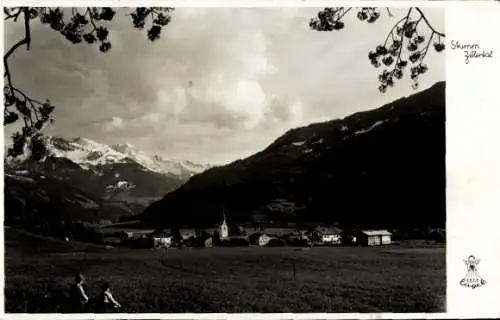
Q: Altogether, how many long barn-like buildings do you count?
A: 1